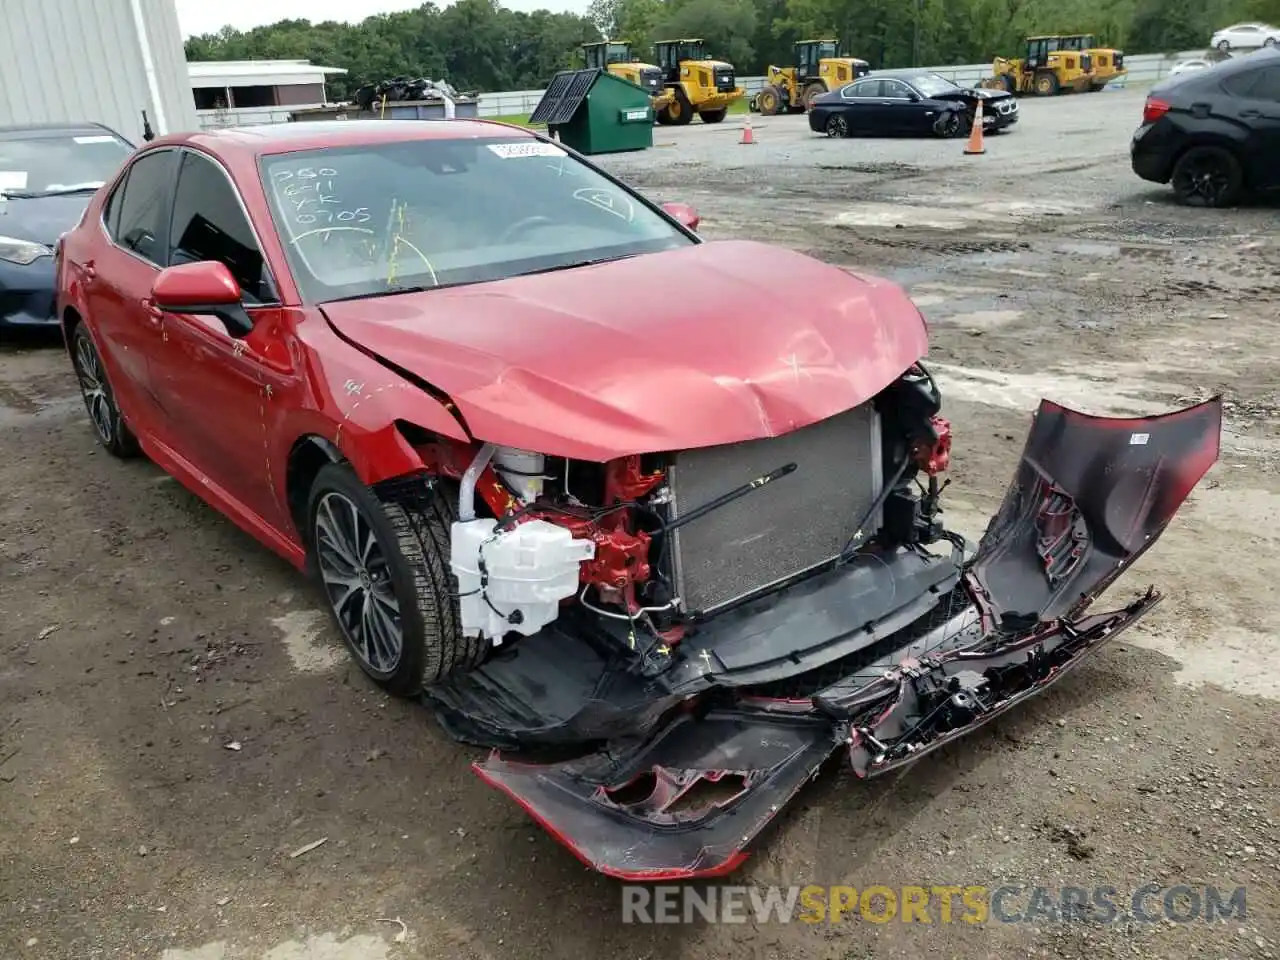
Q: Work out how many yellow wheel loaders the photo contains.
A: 5